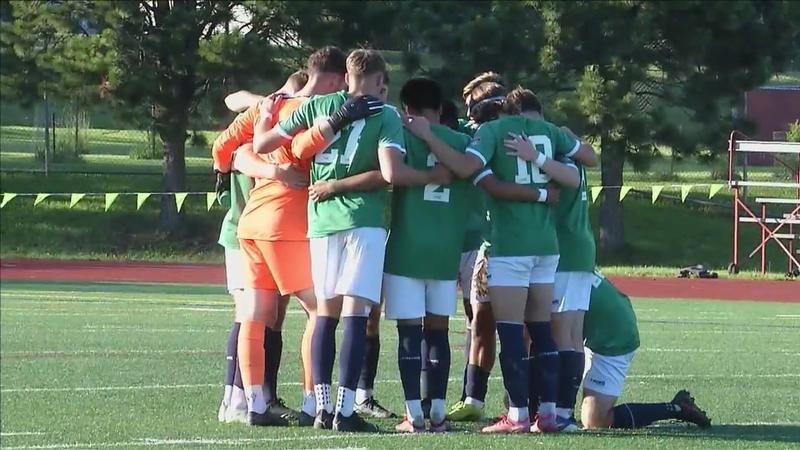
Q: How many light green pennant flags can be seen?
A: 12